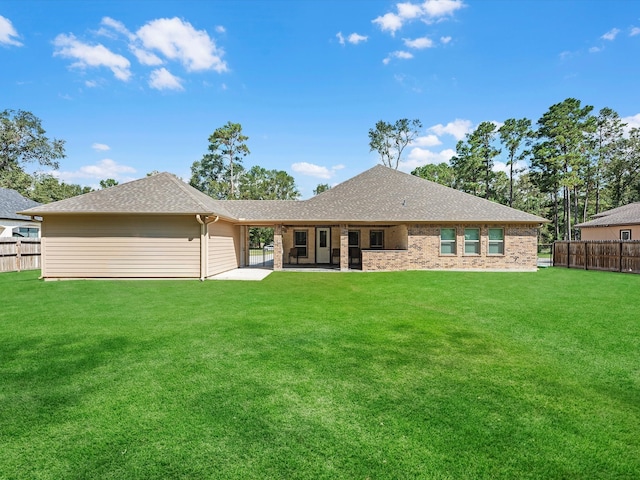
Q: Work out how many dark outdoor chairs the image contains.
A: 3